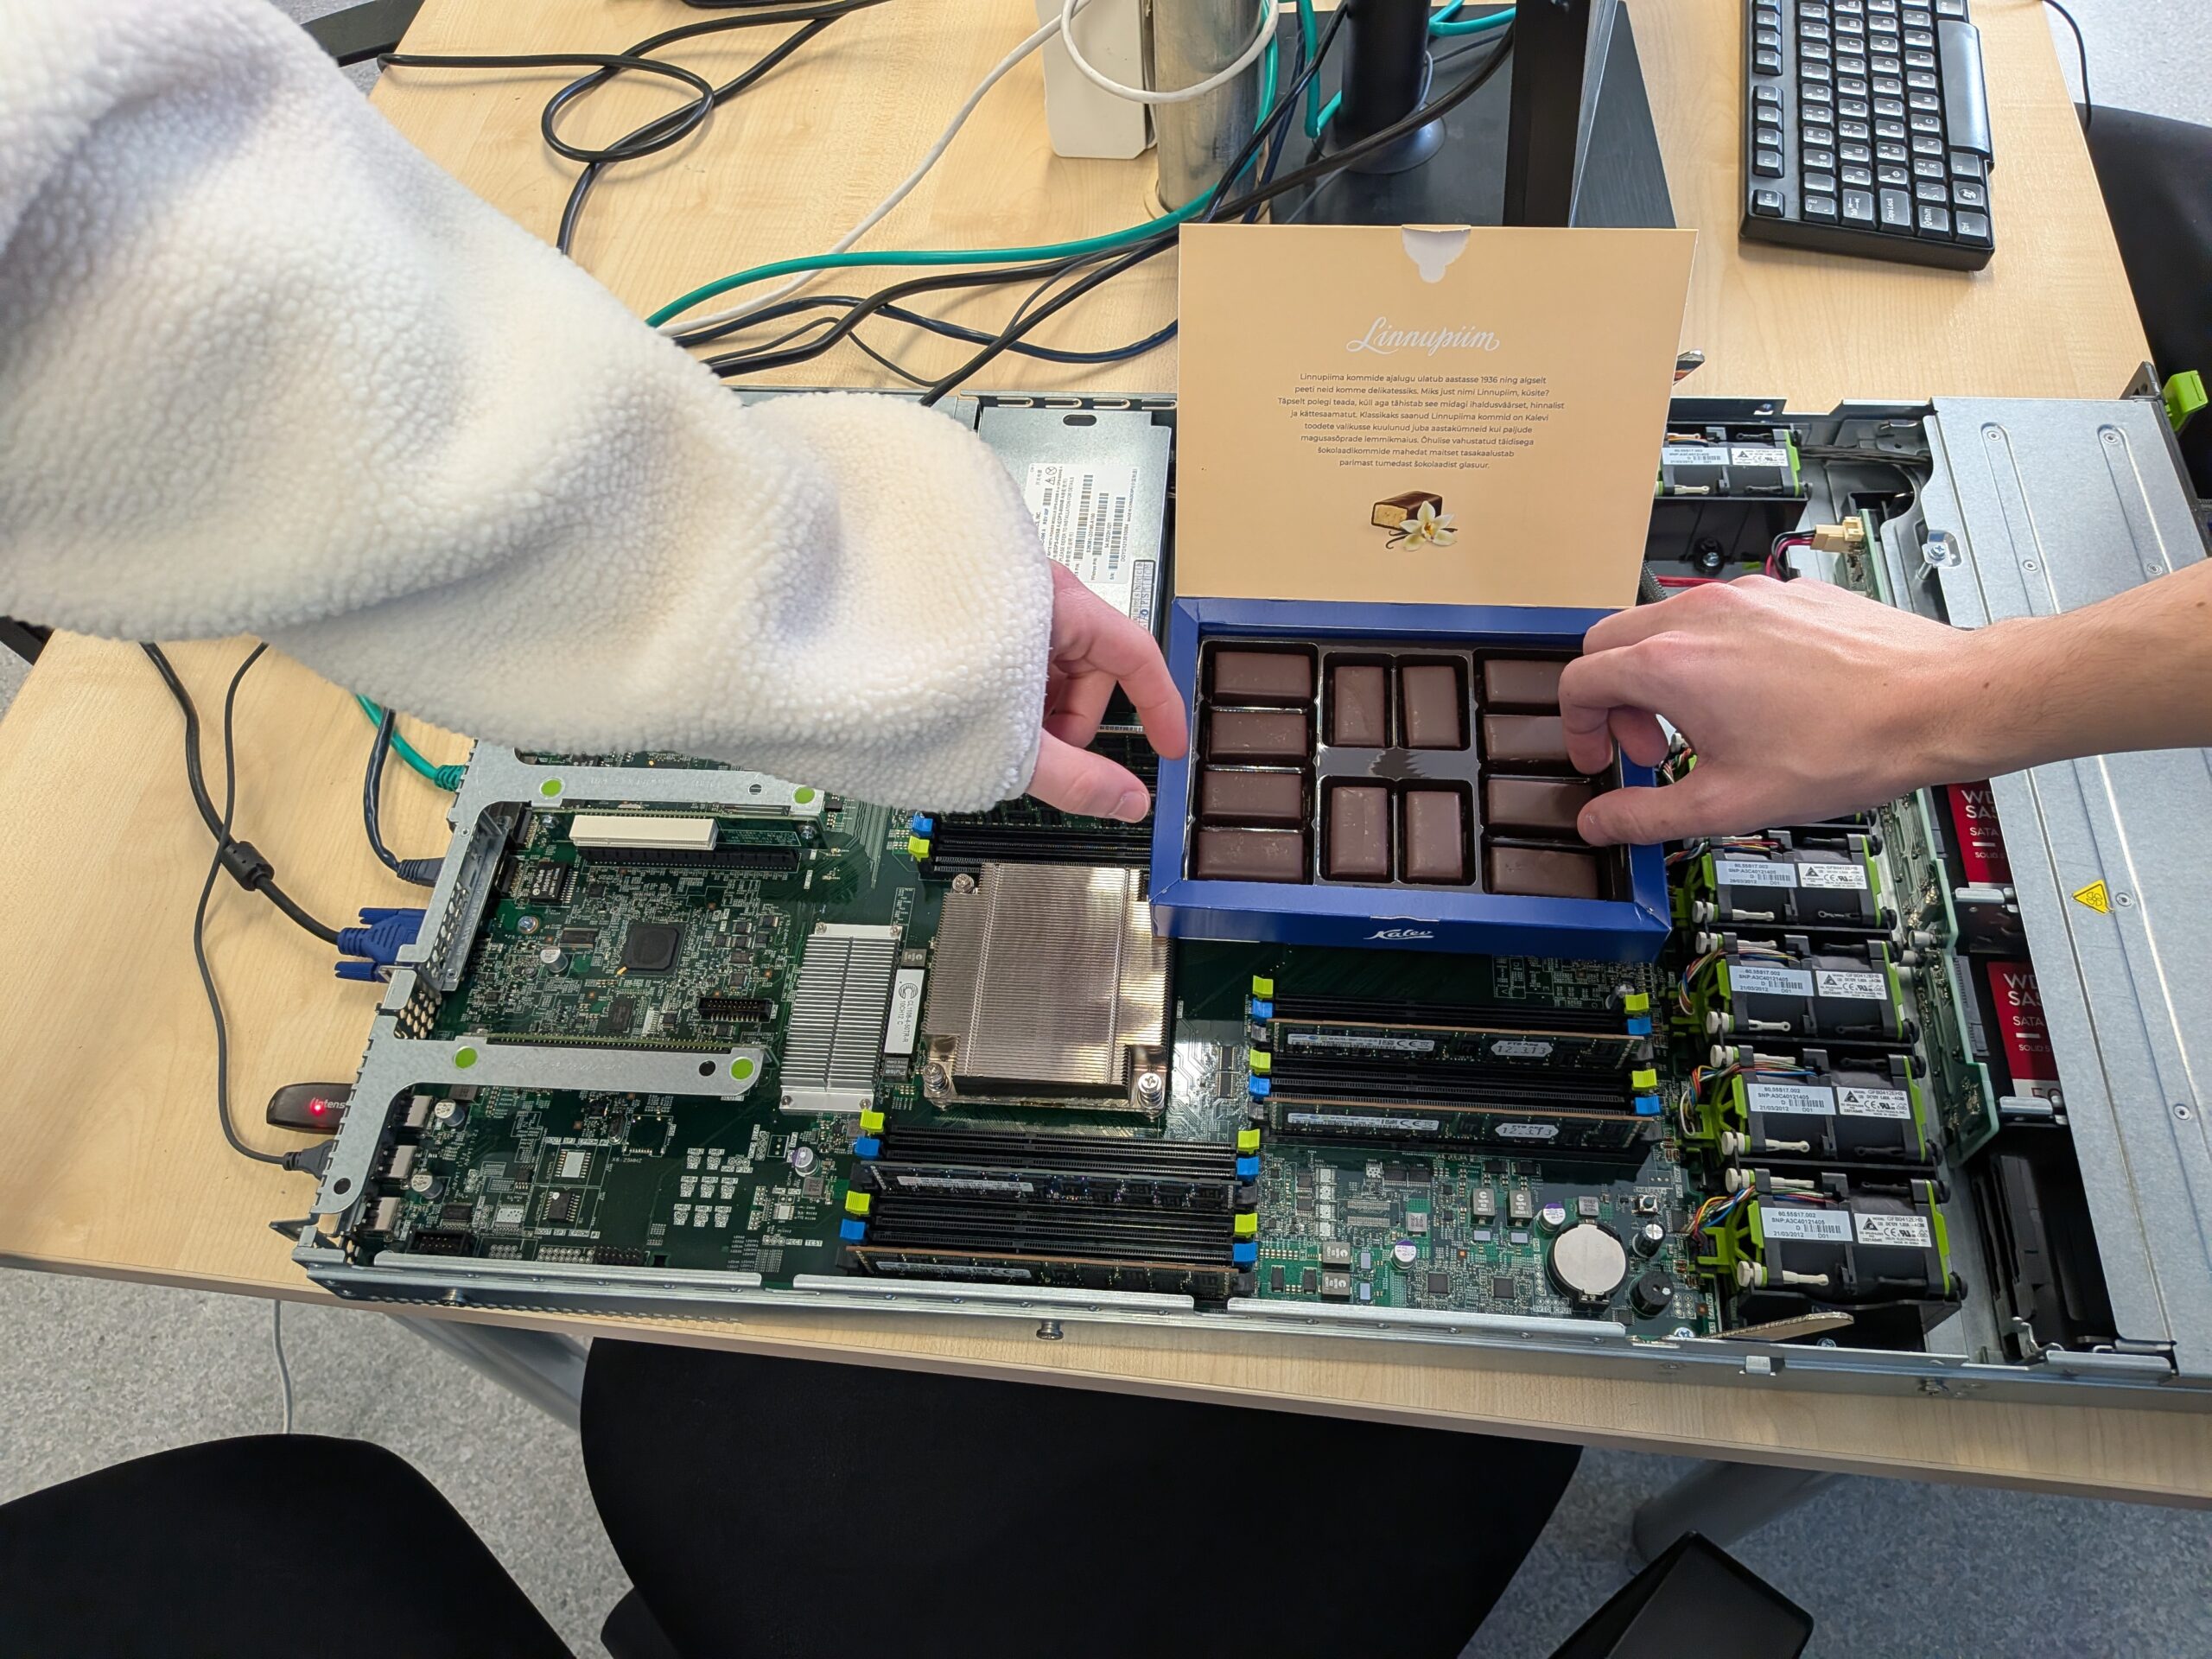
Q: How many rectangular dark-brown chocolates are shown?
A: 12